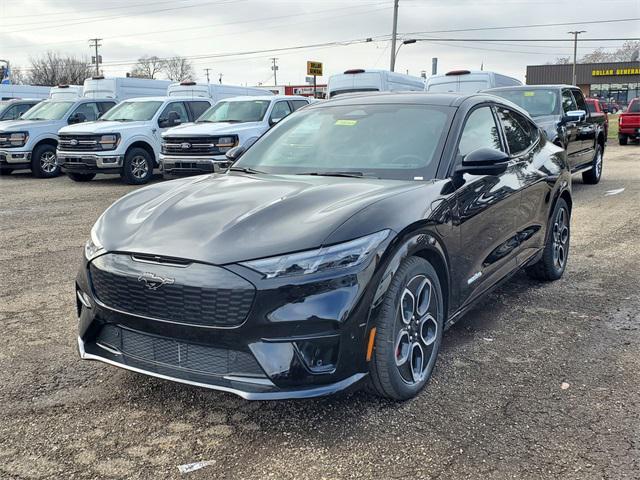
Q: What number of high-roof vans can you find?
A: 6